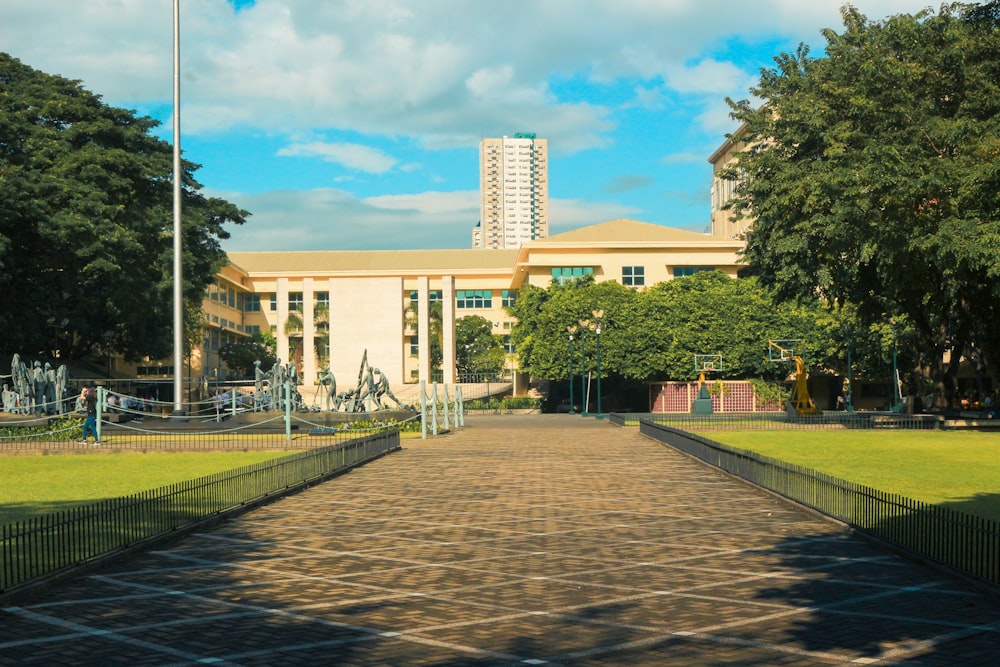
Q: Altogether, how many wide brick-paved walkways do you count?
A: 1